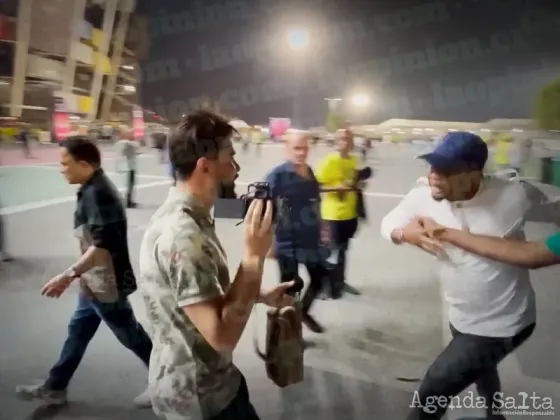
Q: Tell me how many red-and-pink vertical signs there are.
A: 2